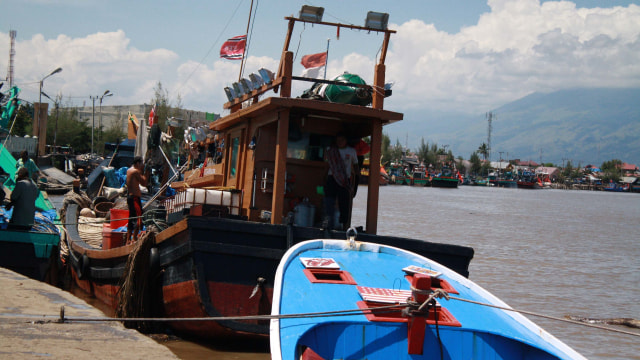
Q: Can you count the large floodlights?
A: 2